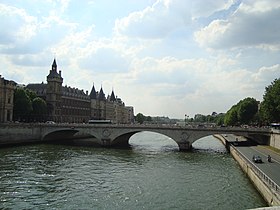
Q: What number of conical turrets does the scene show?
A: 3